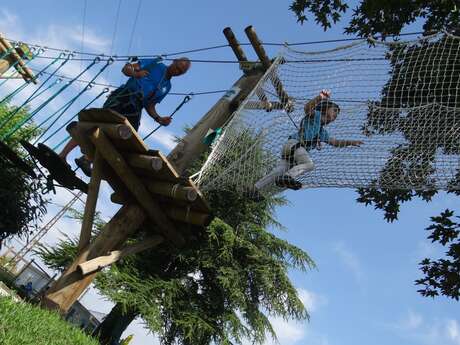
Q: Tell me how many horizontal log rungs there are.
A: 4